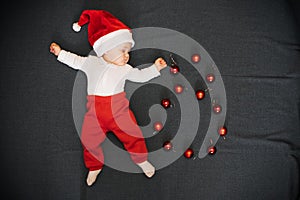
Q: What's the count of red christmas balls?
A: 12